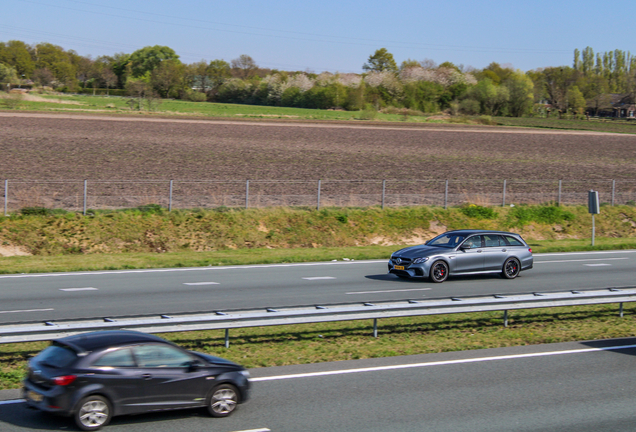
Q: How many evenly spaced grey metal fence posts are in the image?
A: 10